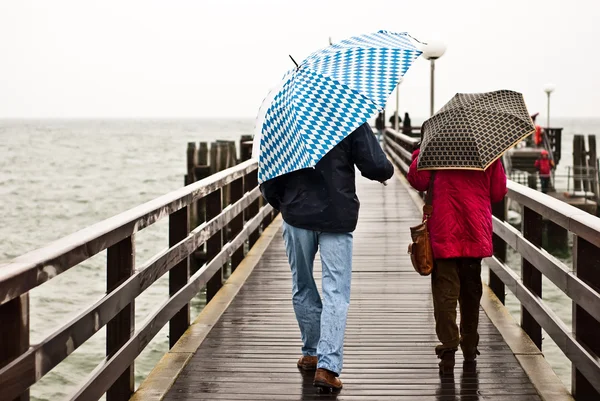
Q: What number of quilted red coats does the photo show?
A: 1